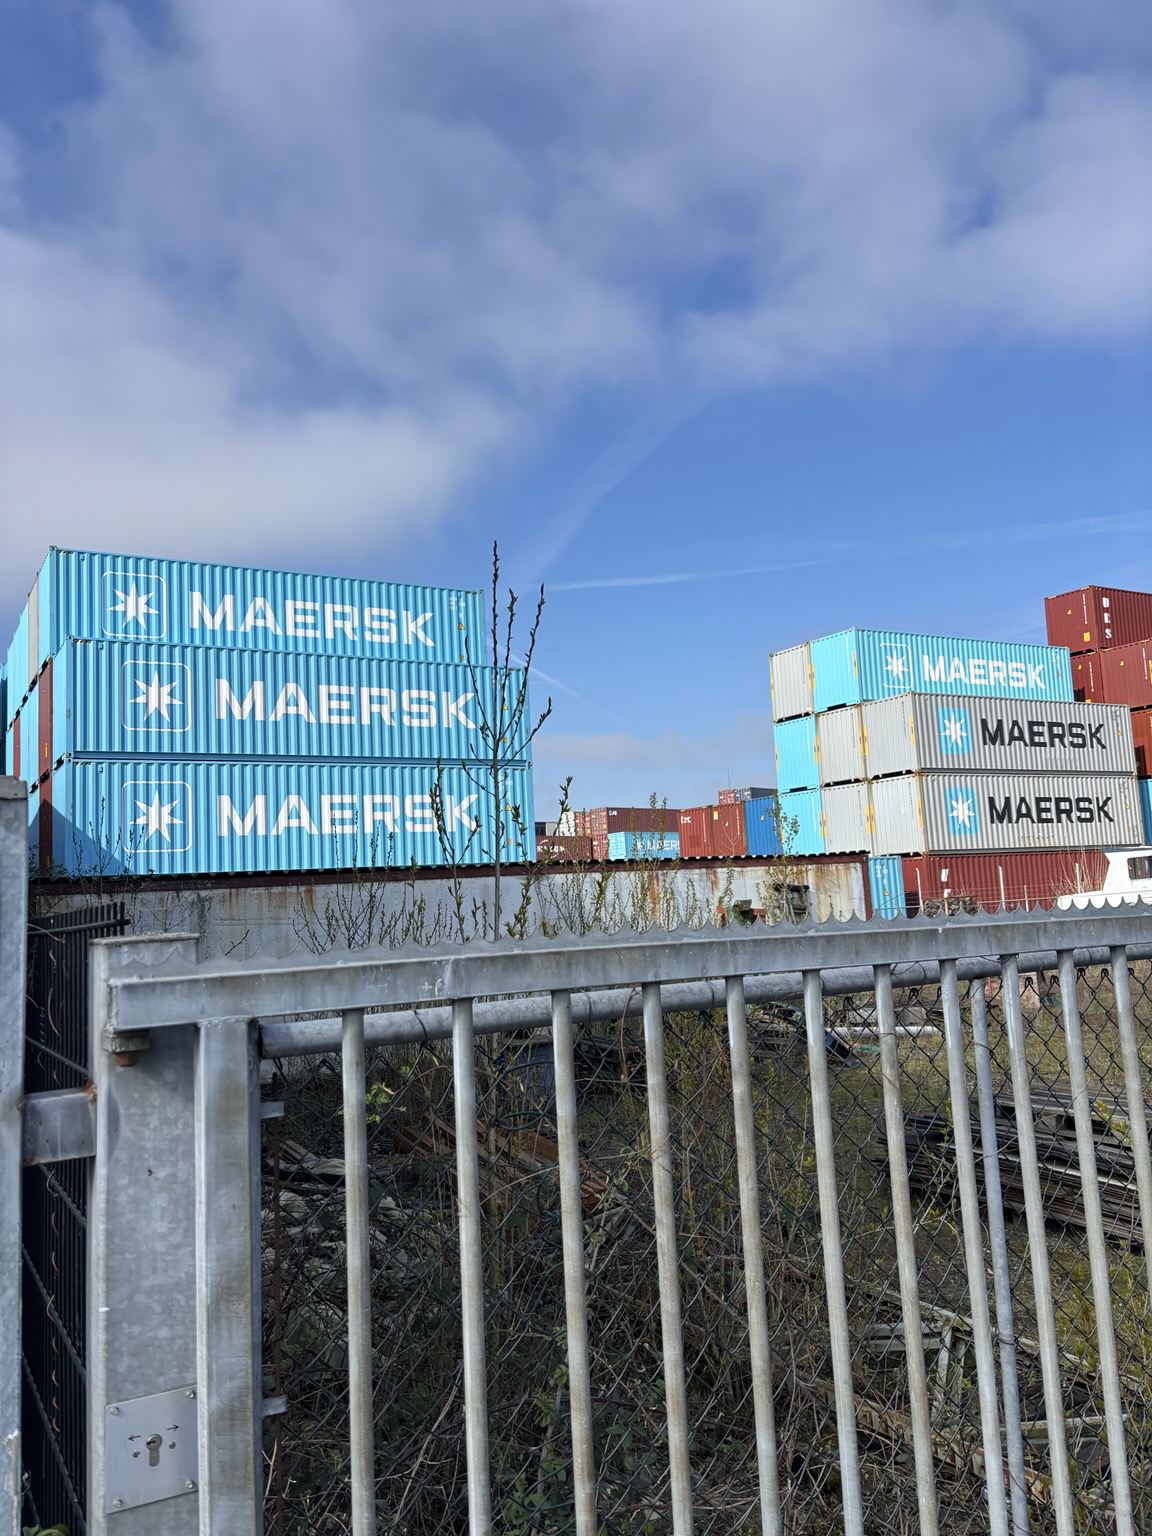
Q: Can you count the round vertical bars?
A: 12